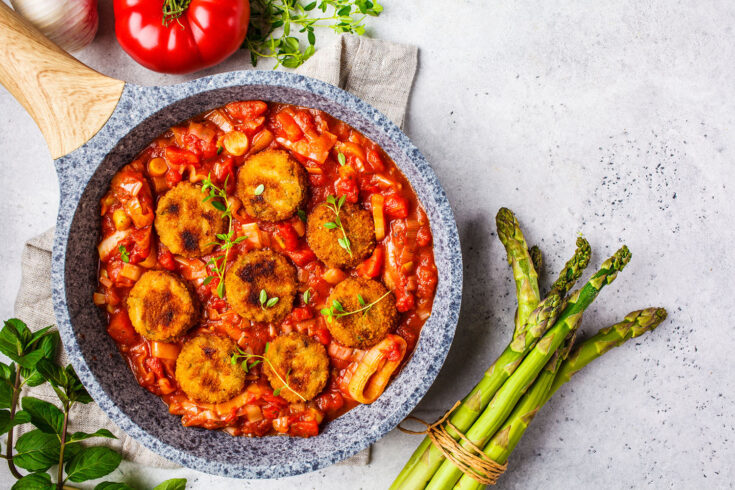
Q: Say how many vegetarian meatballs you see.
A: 8